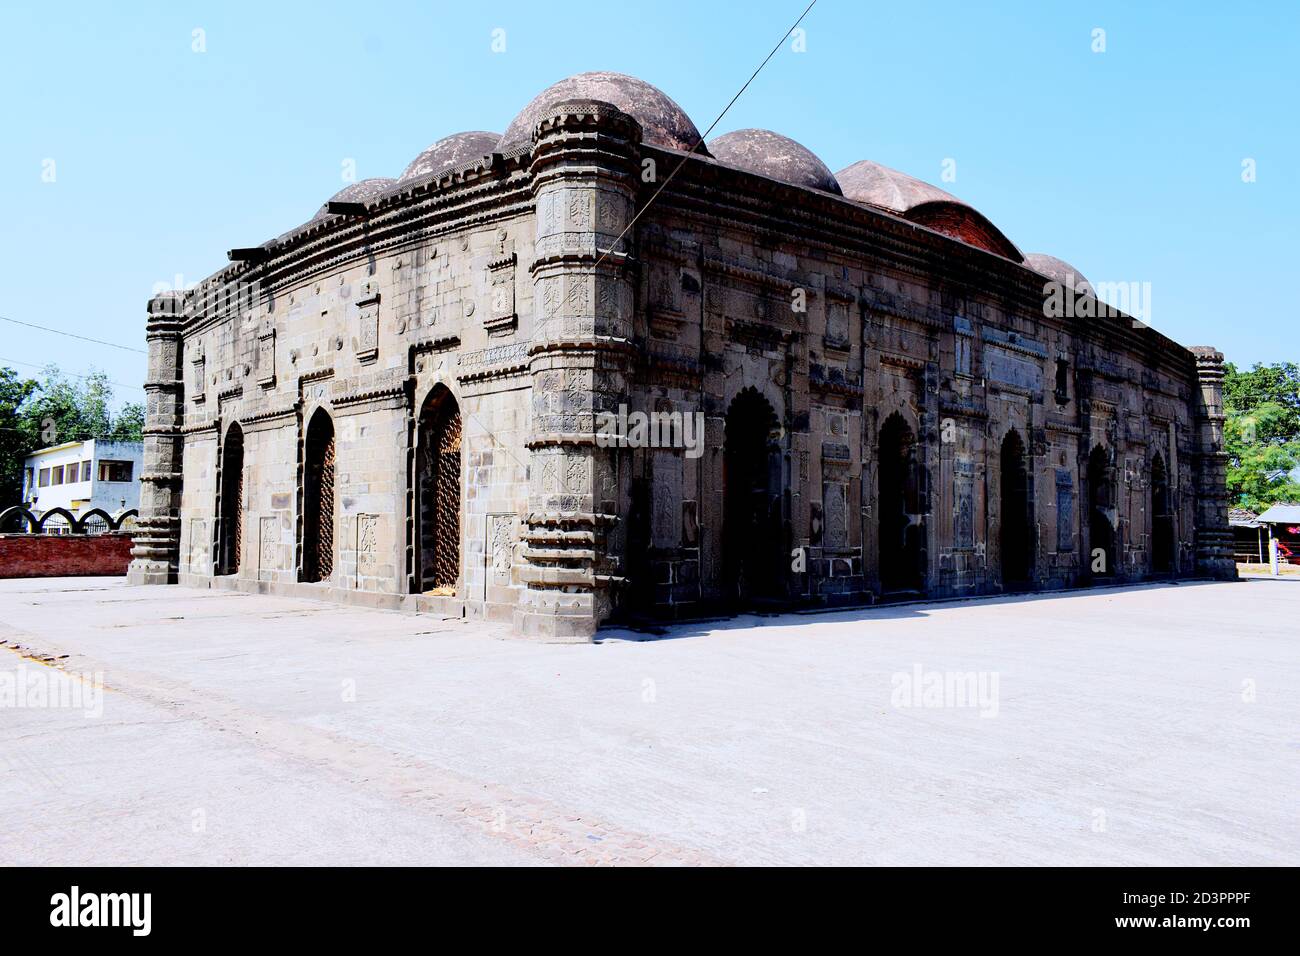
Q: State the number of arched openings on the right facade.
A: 5